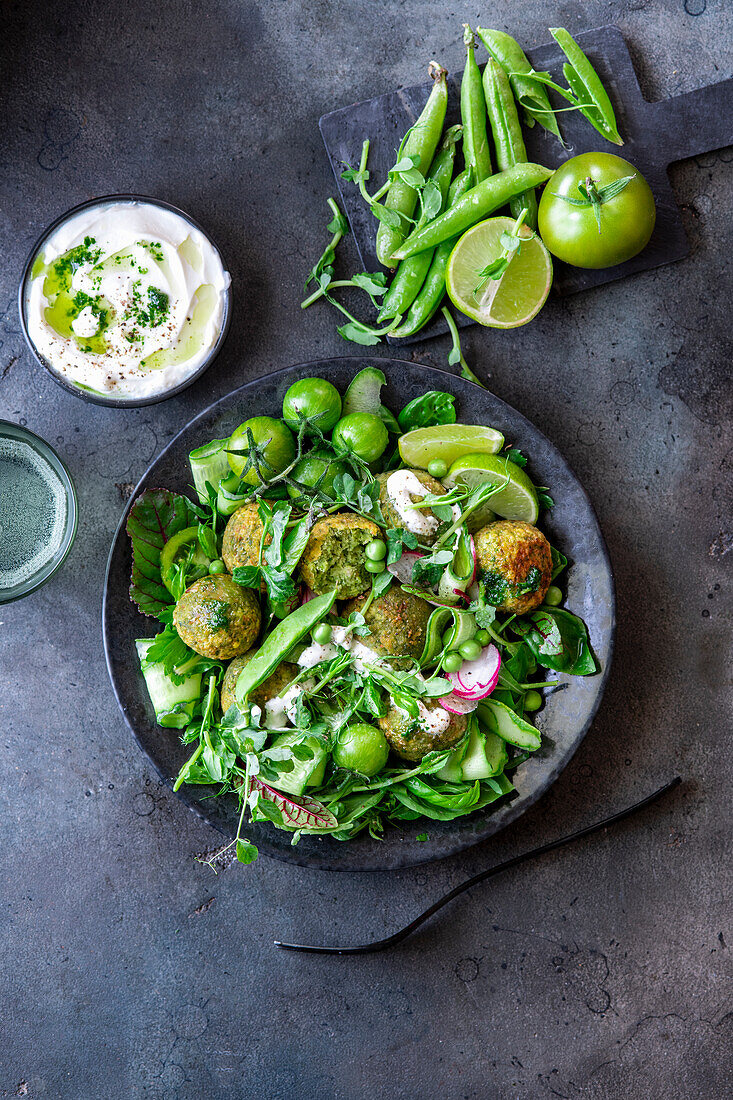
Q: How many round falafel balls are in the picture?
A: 8